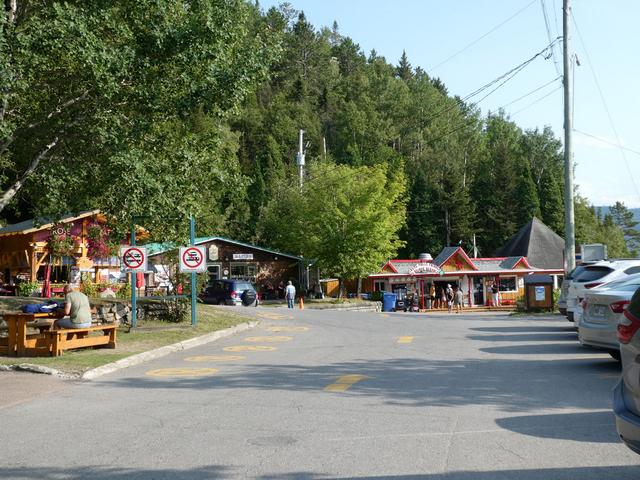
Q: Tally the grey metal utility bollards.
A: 0